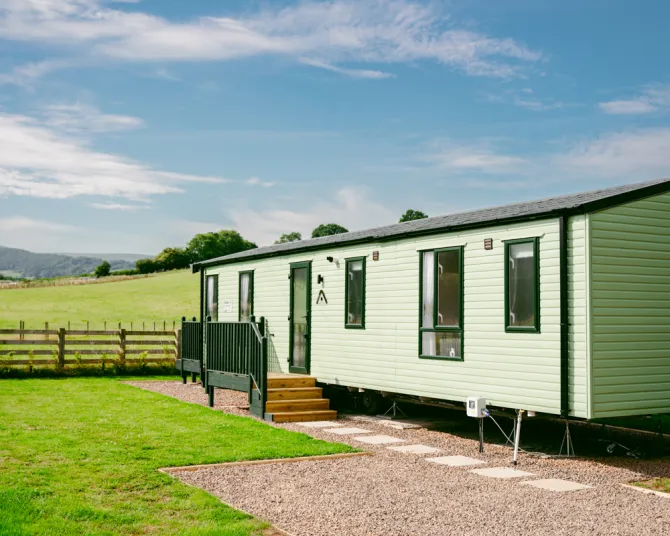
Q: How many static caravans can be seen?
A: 1